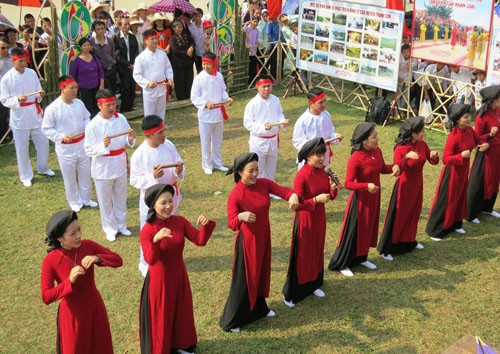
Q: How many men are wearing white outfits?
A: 8